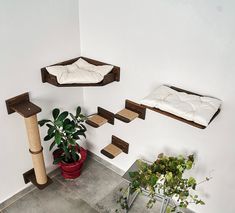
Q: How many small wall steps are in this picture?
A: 3